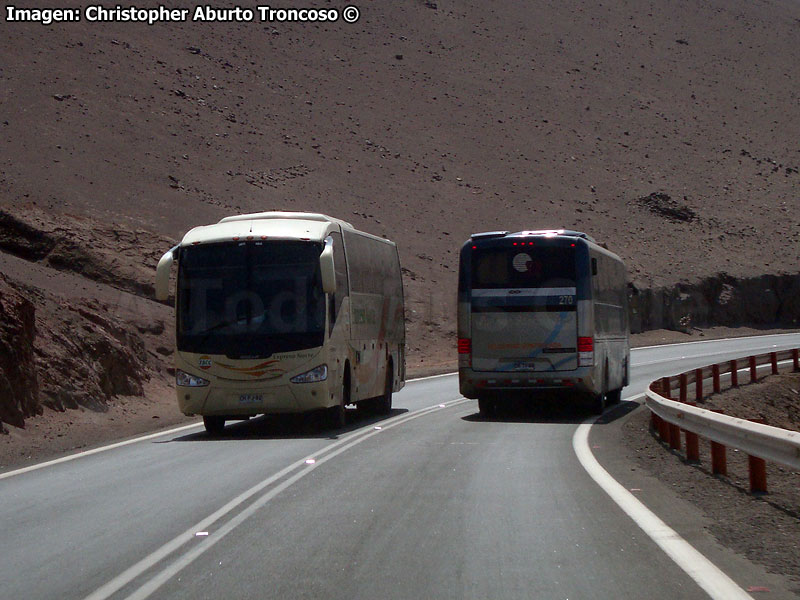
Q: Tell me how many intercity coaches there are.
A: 2